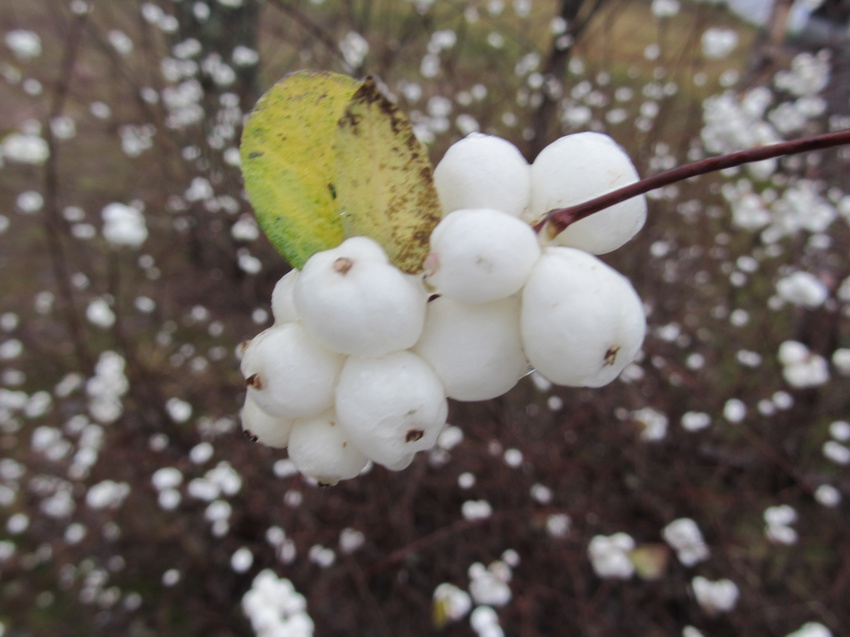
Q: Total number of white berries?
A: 11